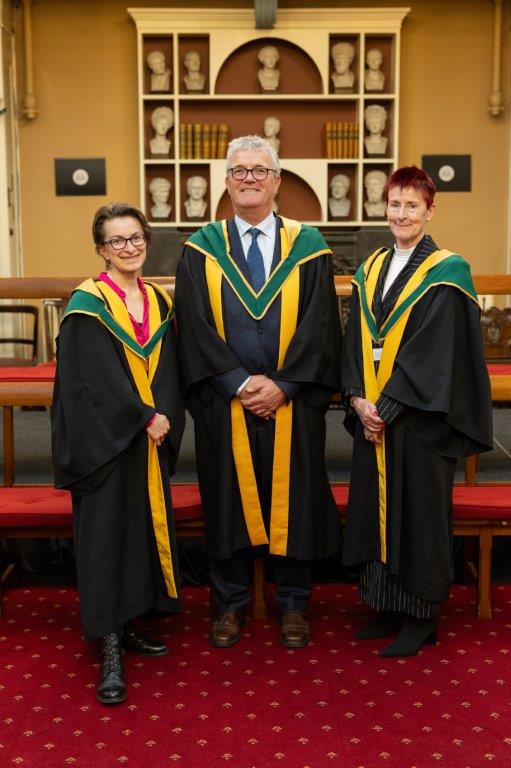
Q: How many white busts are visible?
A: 12